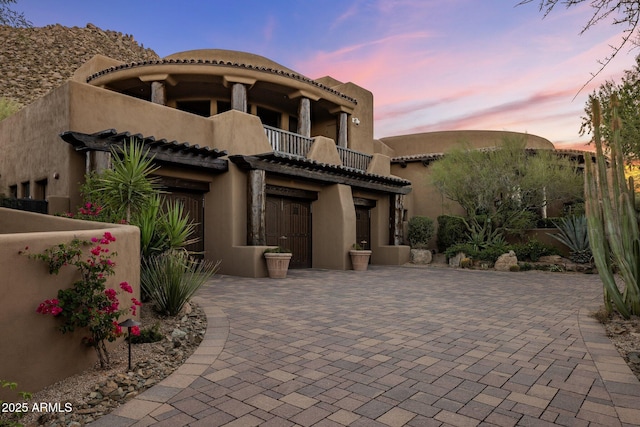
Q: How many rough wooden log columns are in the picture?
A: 7